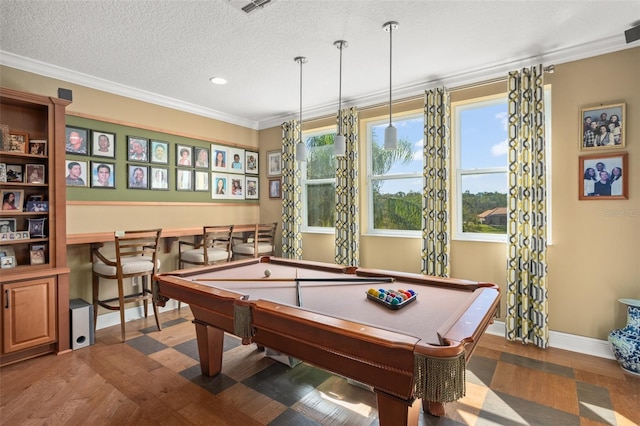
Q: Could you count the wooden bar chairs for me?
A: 3